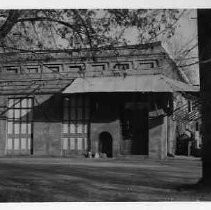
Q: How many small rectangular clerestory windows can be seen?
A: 7